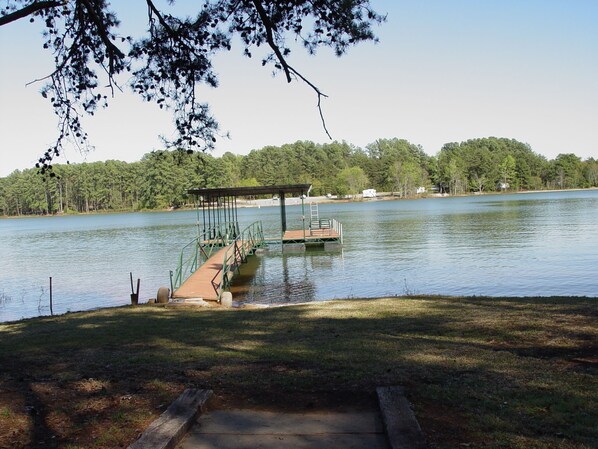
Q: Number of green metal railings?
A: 2